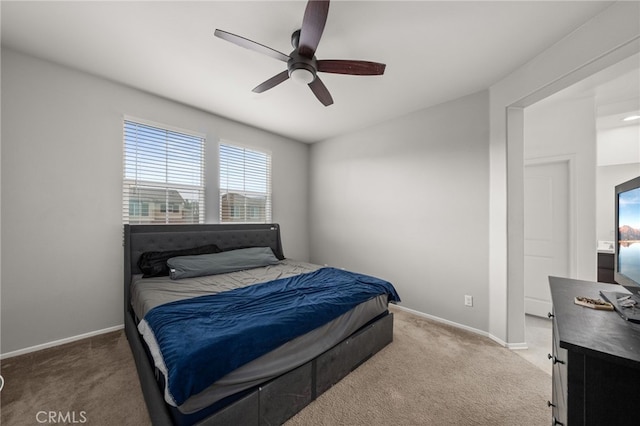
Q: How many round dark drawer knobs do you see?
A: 5